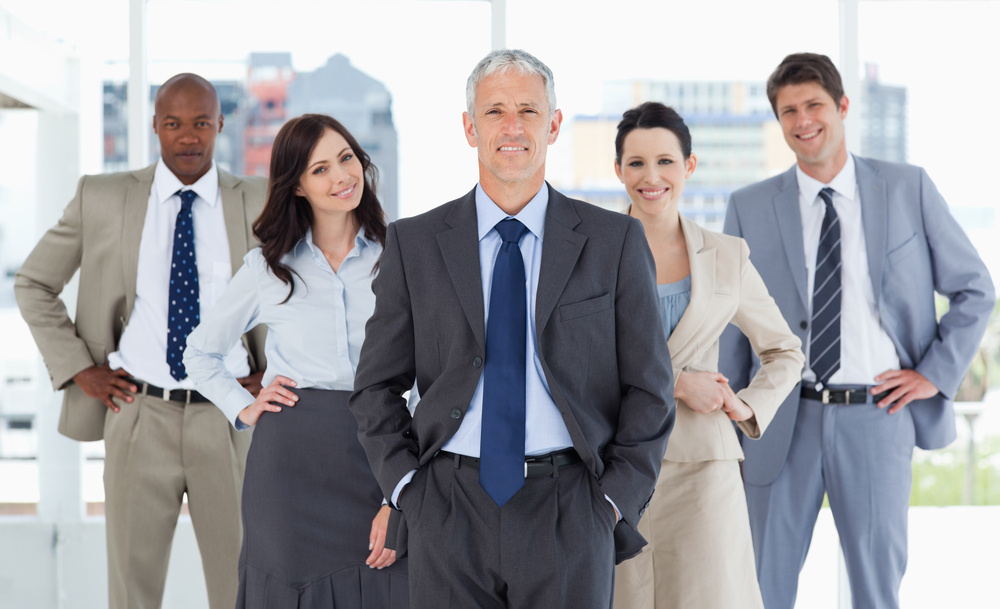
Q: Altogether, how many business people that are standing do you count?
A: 5